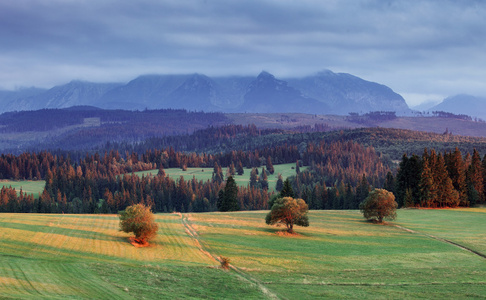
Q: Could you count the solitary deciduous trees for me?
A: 3